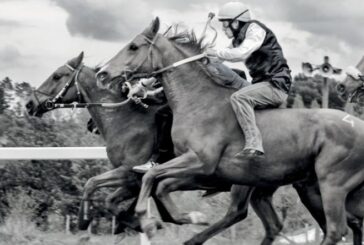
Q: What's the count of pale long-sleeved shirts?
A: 1